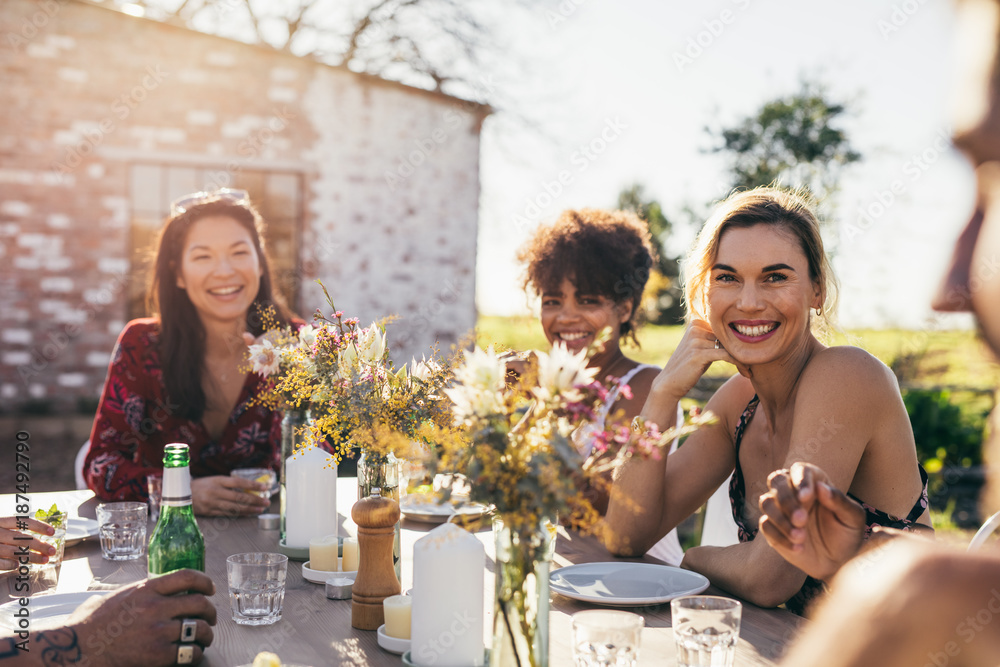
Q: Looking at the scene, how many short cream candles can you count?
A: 3